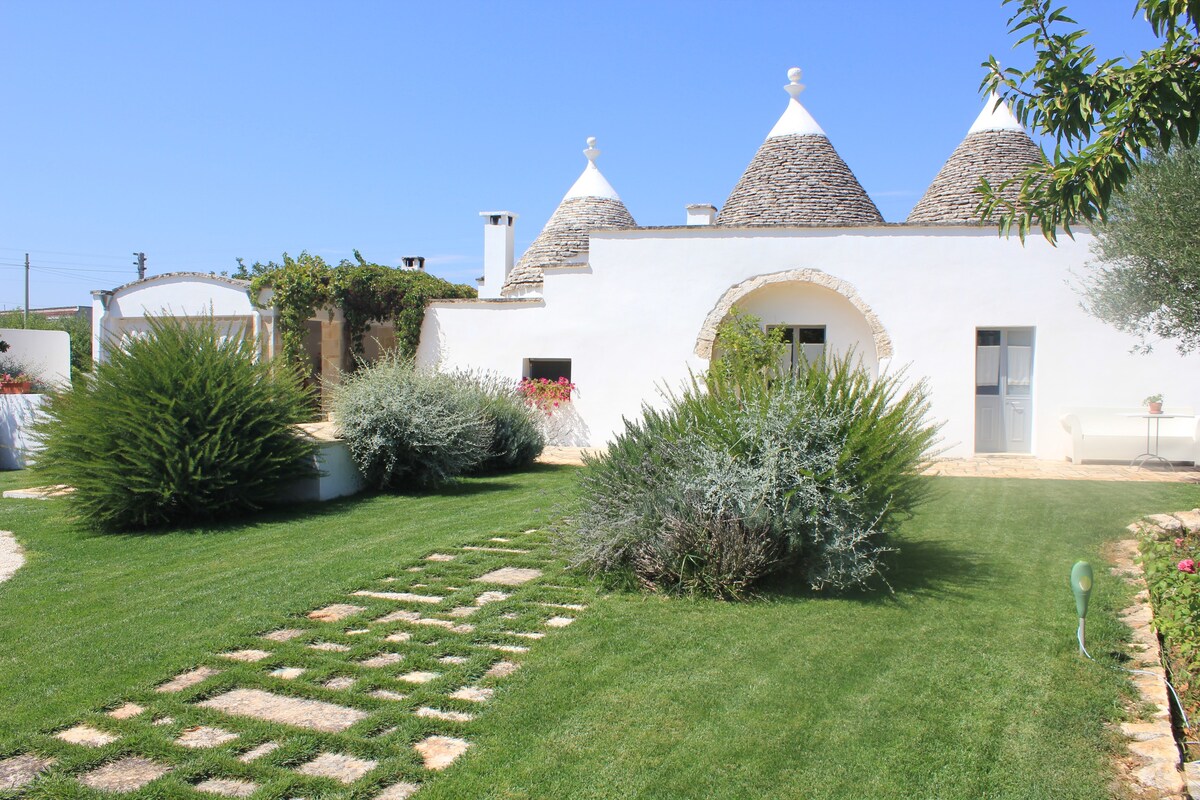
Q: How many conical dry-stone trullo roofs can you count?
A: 3